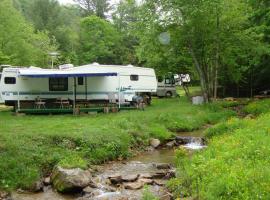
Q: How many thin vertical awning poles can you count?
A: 3